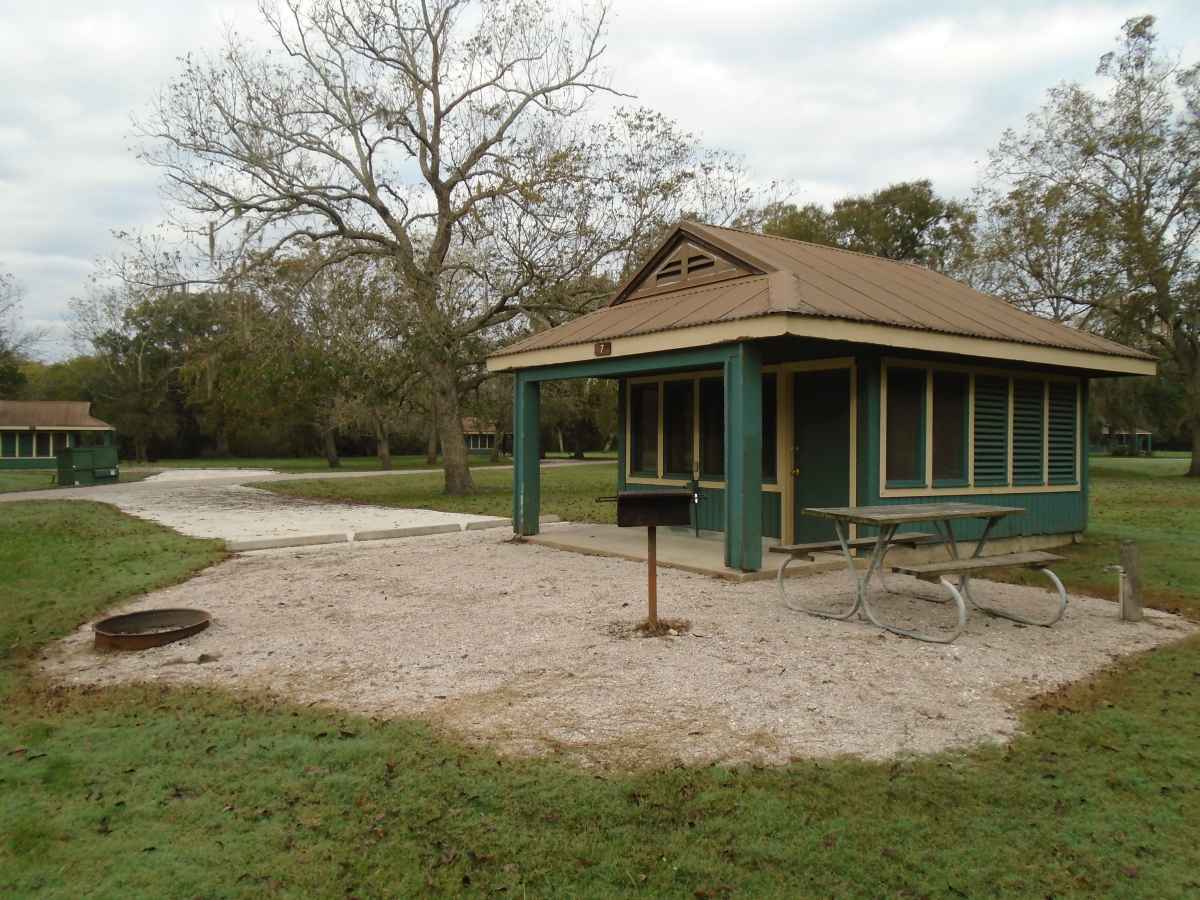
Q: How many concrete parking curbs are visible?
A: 3